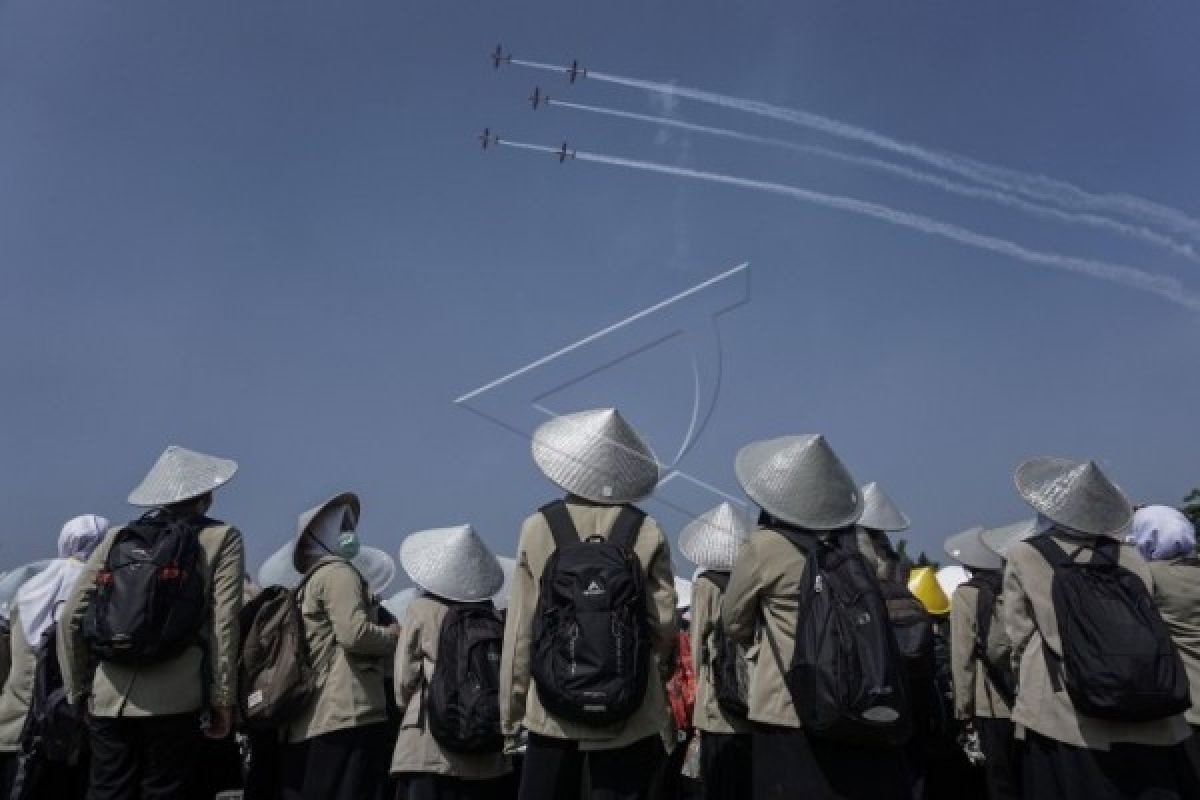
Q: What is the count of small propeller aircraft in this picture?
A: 5